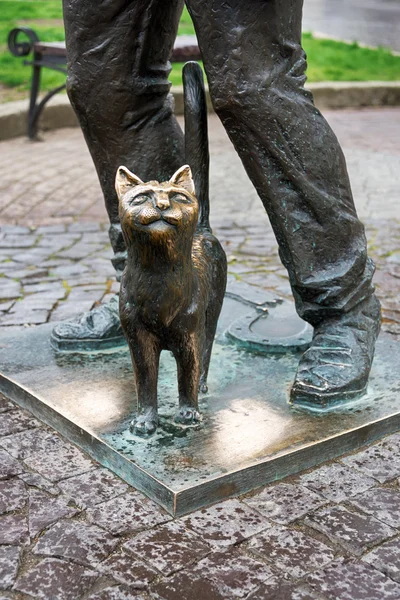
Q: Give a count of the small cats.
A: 1